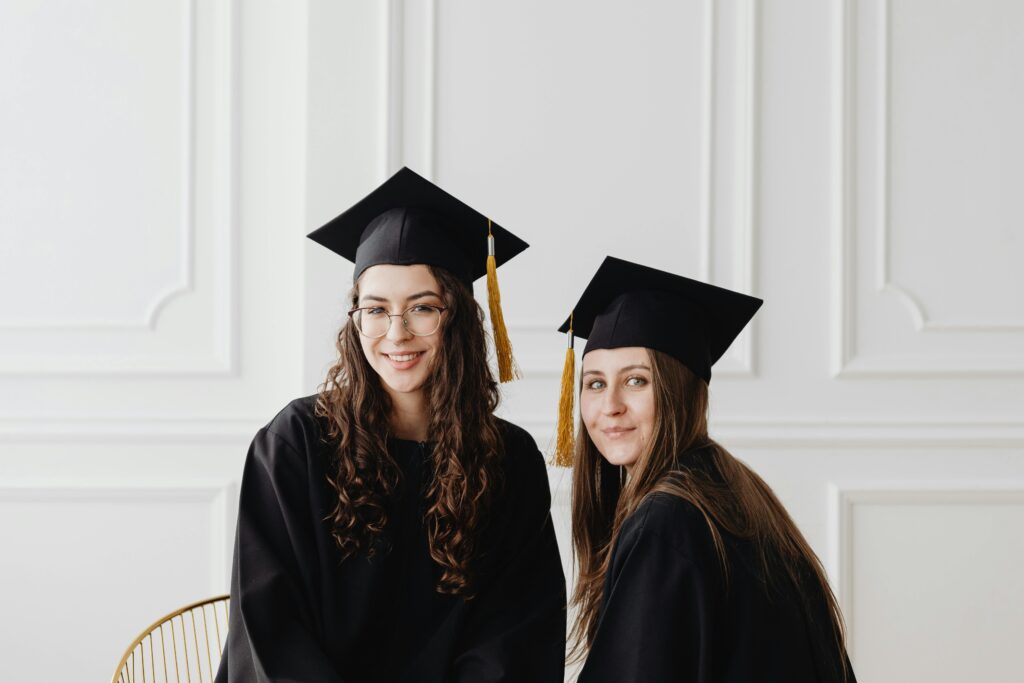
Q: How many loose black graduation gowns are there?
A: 2